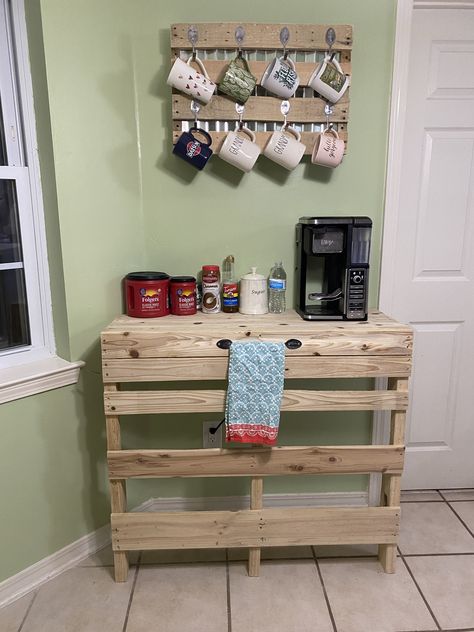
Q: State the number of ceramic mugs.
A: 8